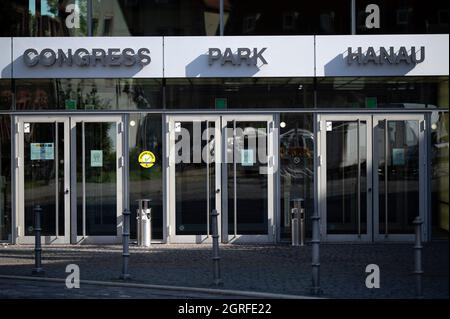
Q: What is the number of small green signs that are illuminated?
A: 3